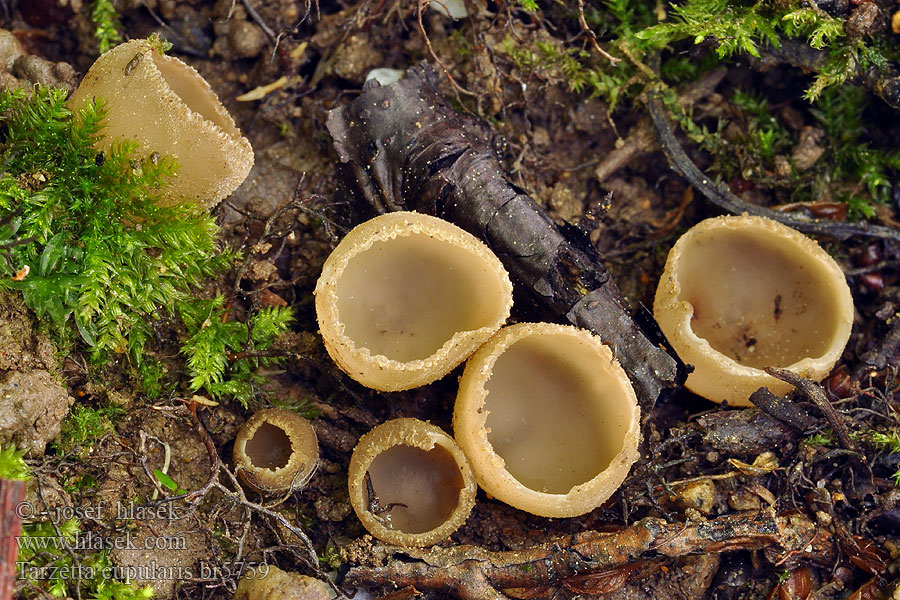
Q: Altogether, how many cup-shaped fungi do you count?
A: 6